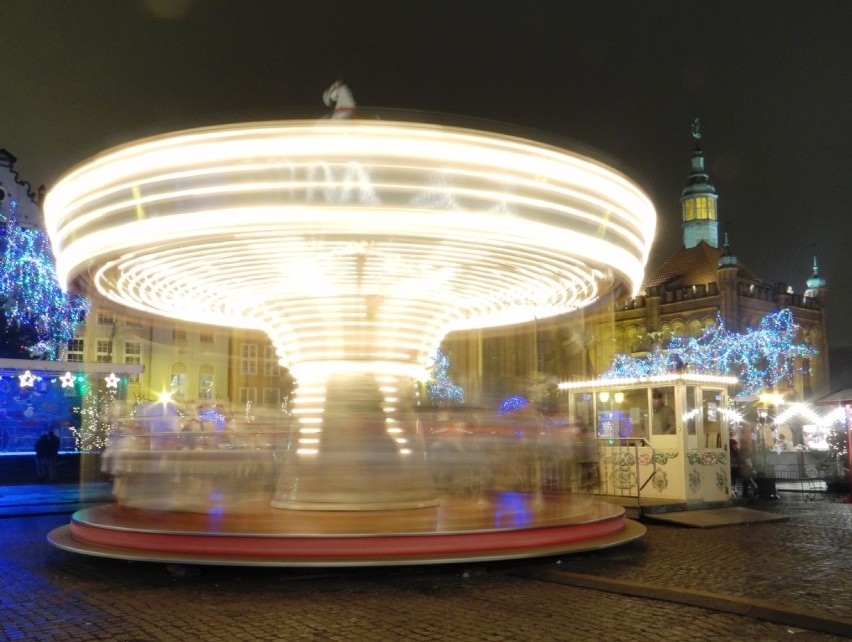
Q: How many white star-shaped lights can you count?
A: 3